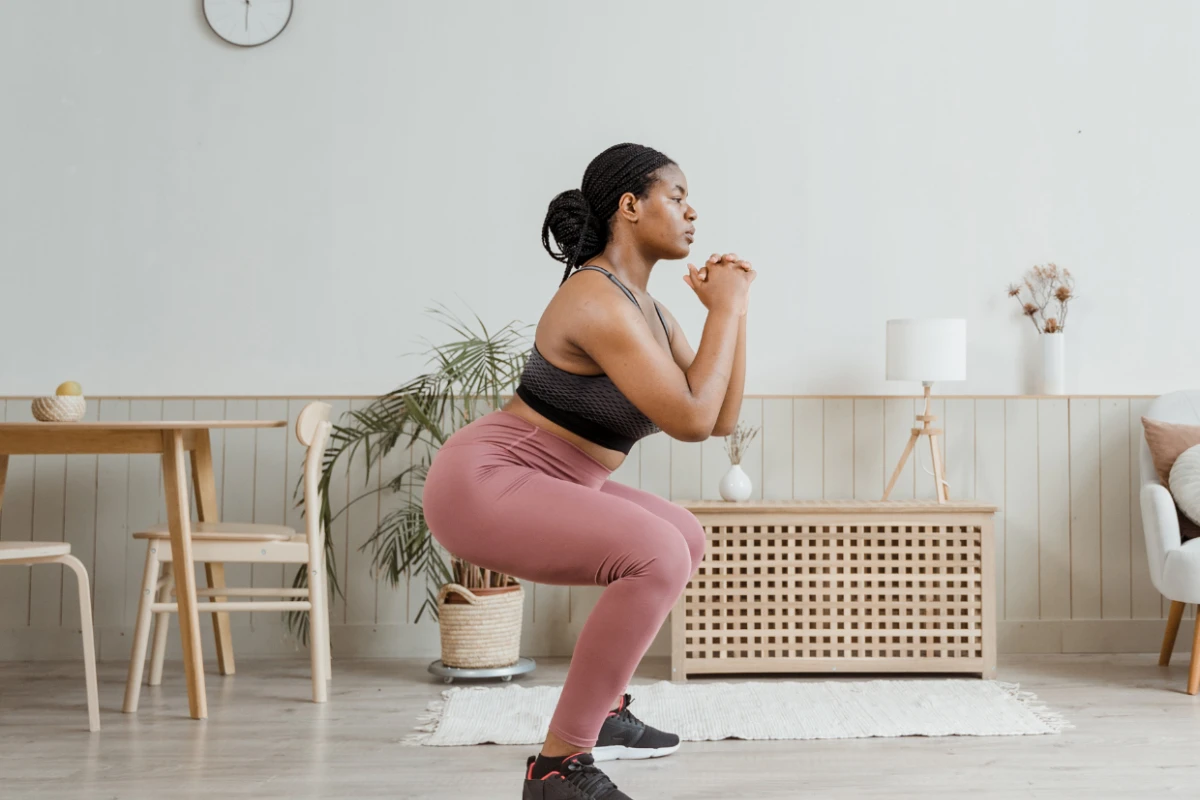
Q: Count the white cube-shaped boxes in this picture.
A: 0